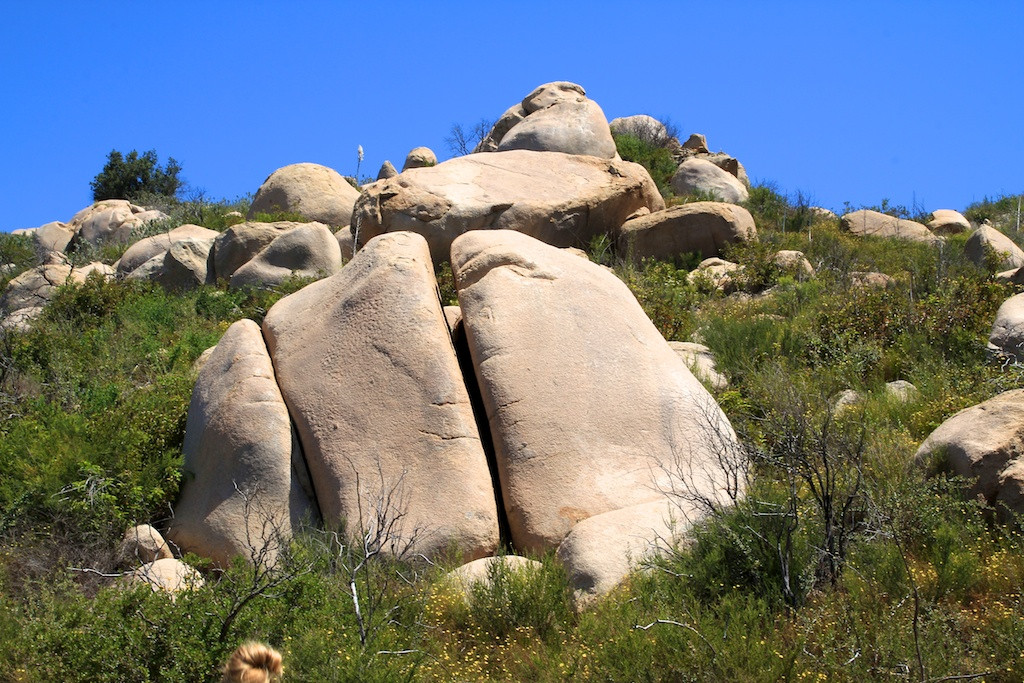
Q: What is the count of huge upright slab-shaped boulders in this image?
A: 3